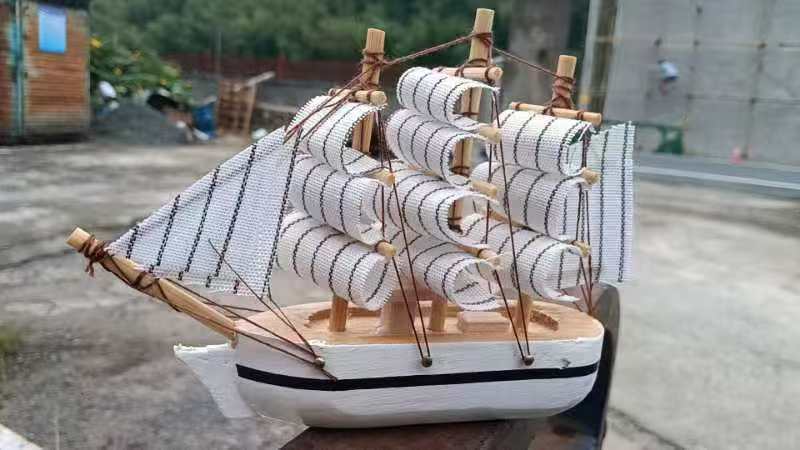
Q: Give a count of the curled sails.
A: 10